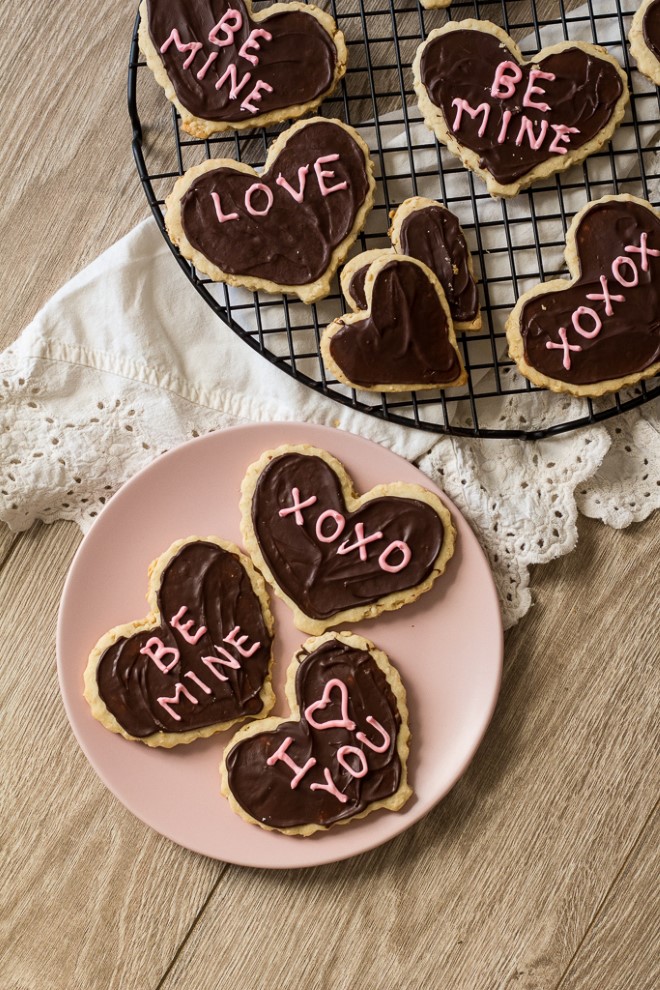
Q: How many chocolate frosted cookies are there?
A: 10